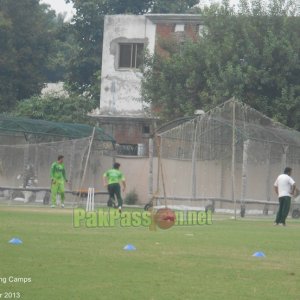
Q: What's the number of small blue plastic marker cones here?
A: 3